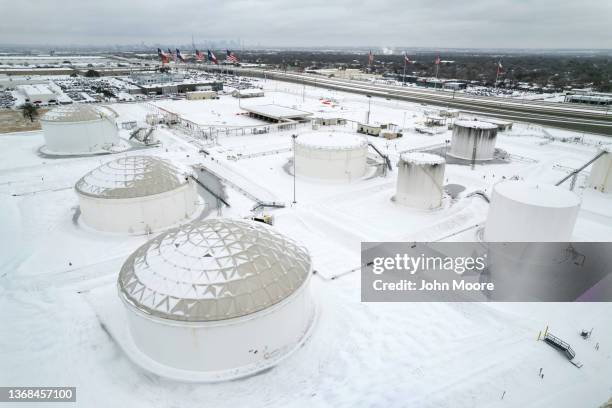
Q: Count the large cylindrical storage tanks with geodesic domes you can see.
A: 3